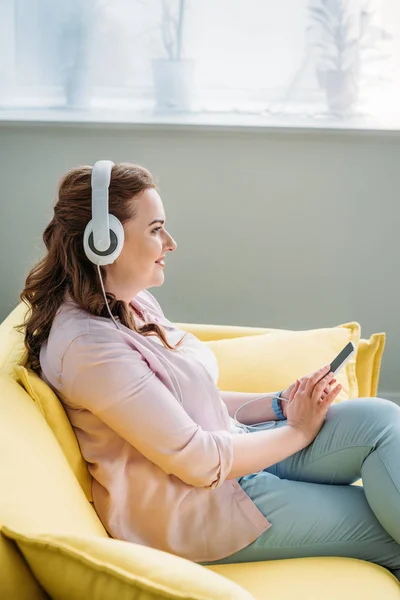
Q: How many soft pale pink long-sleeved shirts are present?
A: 1